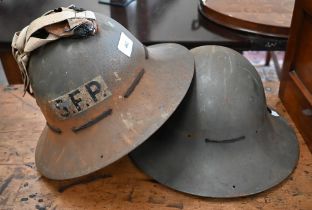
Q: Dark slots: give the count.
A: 5